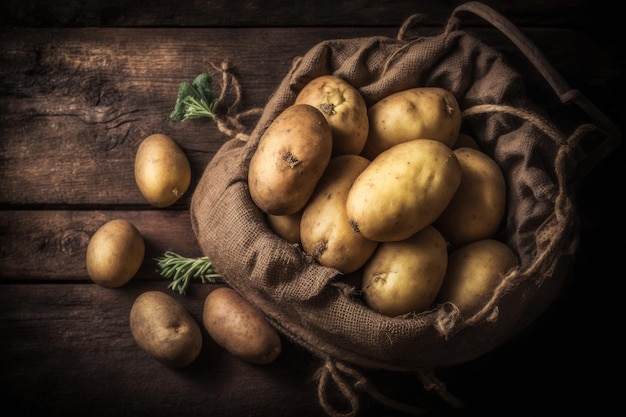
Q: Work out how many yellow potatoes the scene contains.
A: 14